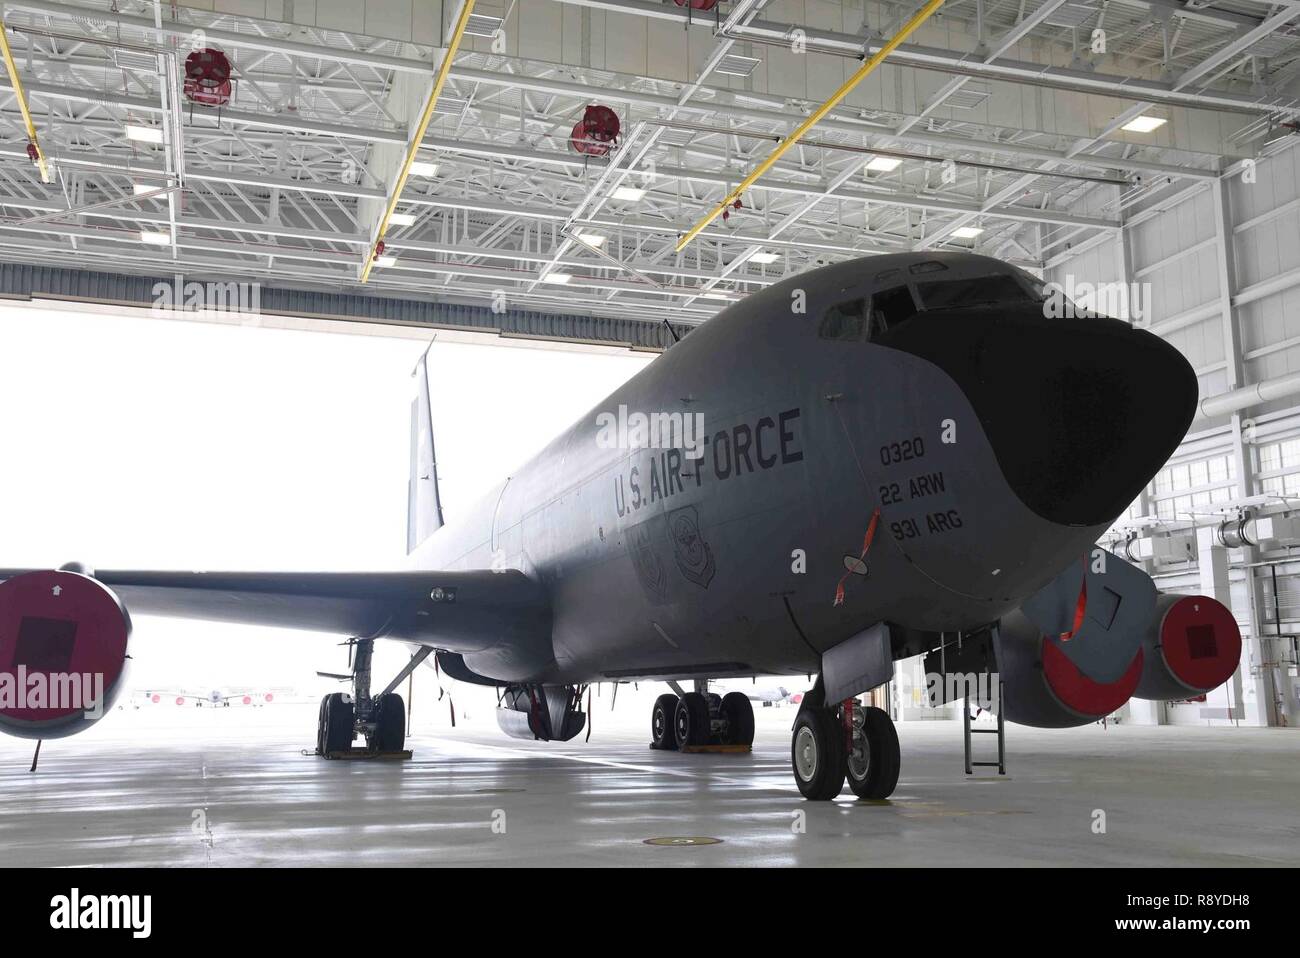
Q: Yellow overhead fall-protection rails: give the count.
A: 3